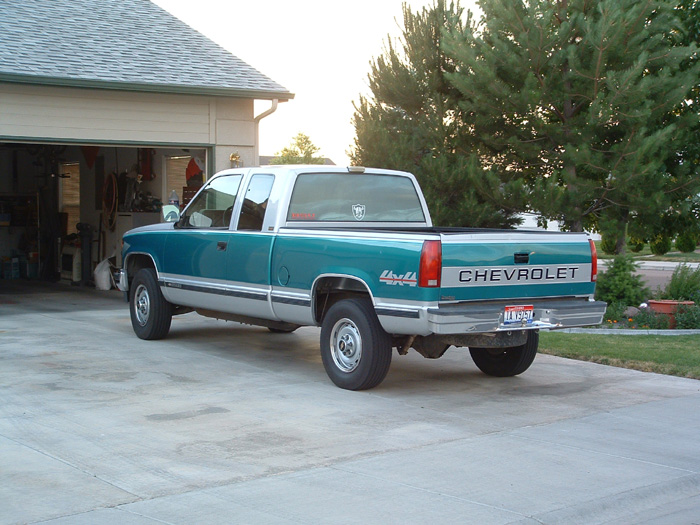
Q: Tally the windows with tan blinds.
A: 2